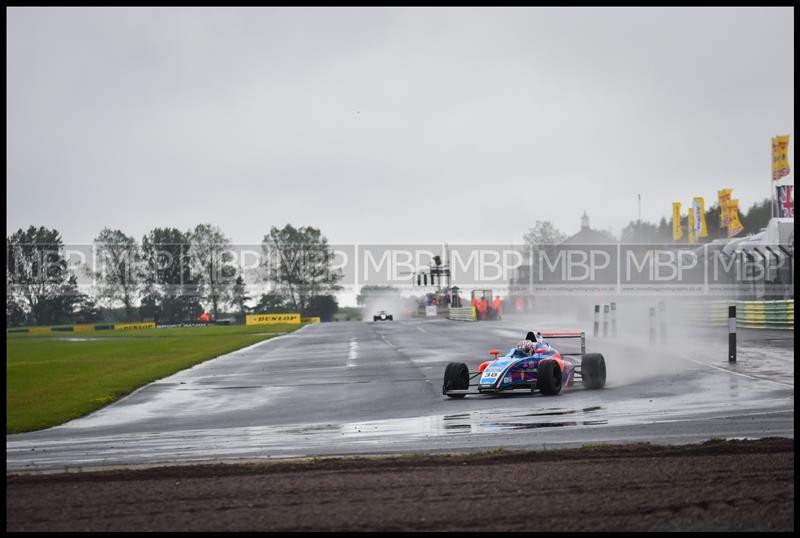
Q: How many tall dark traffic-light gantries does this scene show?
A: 1